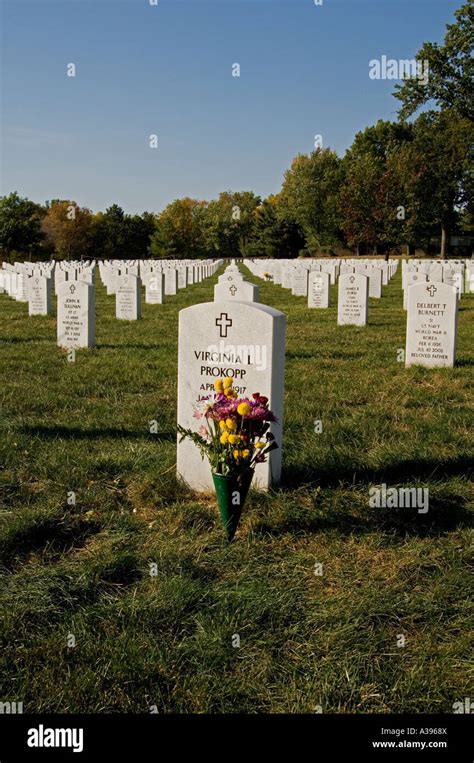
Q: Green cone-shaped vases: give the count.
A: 1